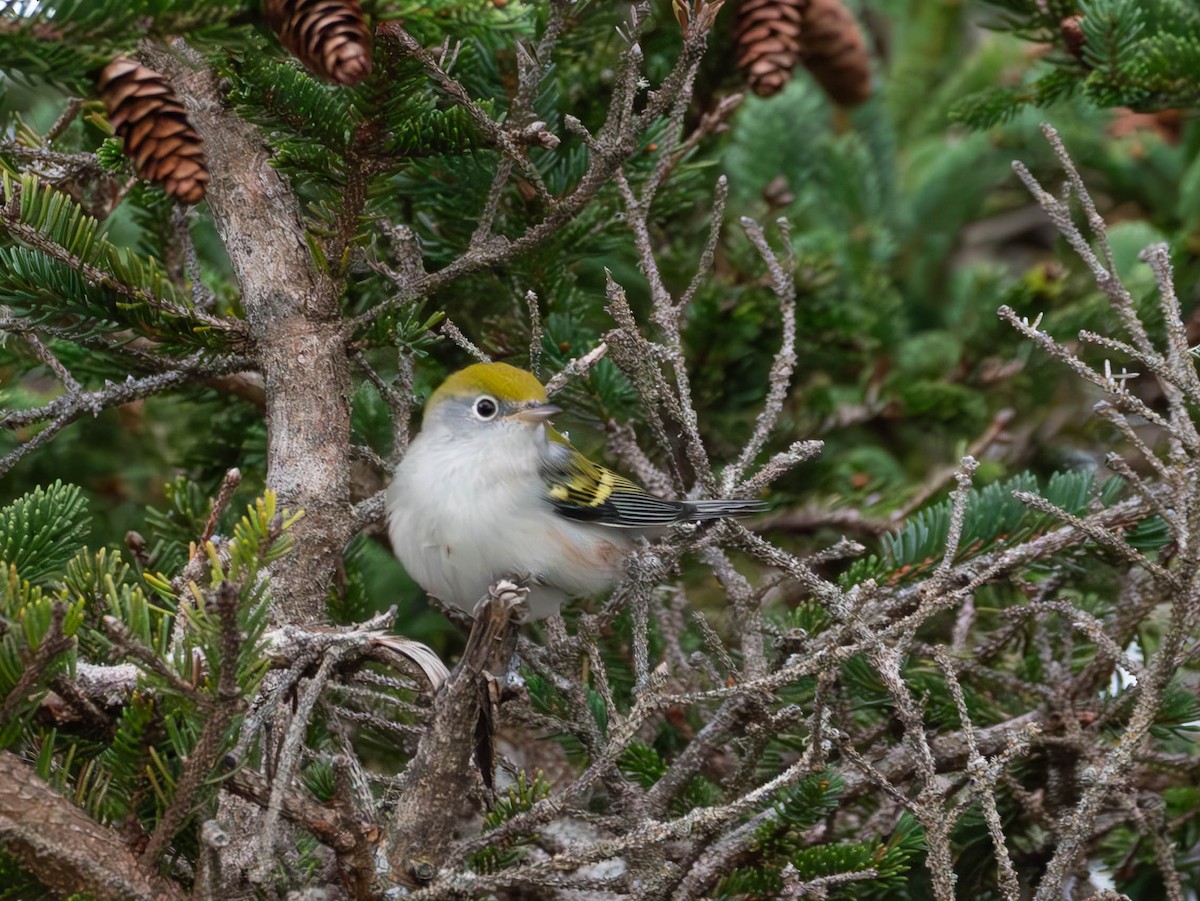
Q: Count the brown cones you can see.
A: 4